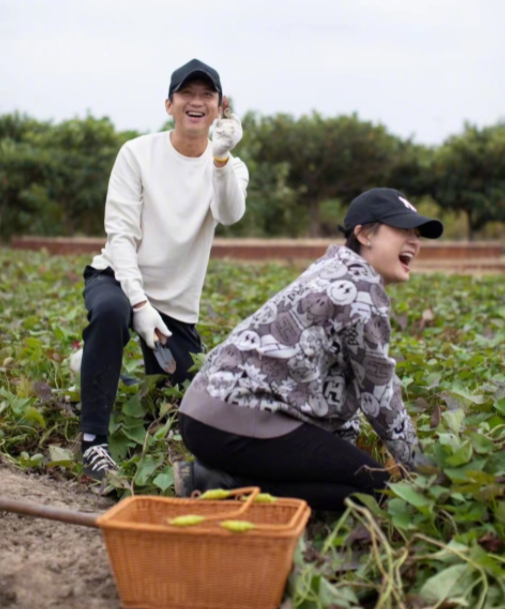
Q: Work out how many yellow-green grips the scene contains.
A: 4